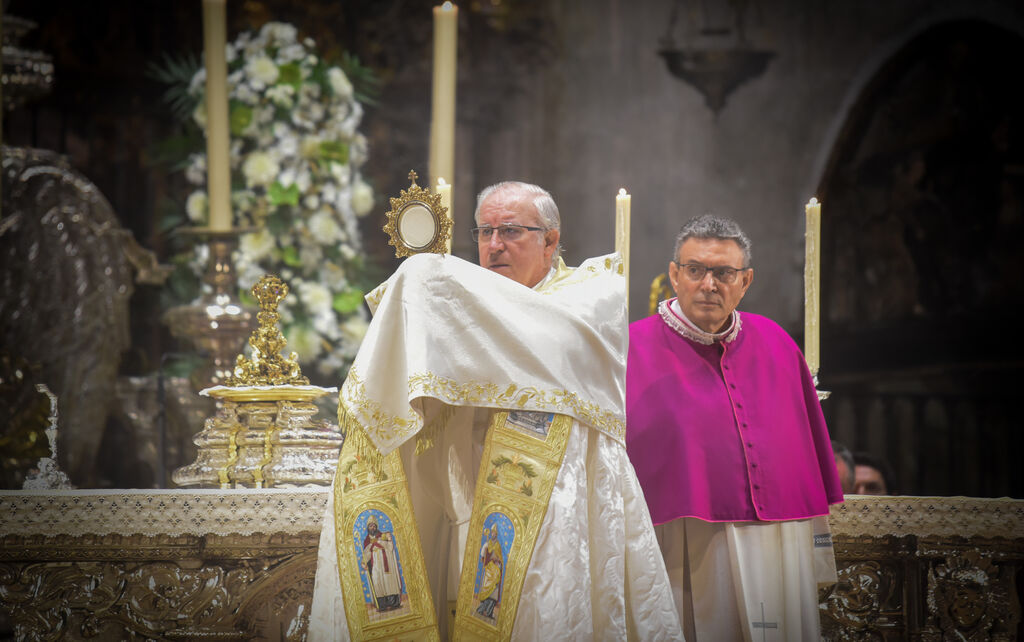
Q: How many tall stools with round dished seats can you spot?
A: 0